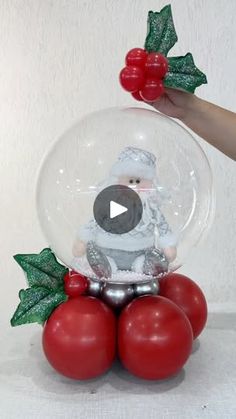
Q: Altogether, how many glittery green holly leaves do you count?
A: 4